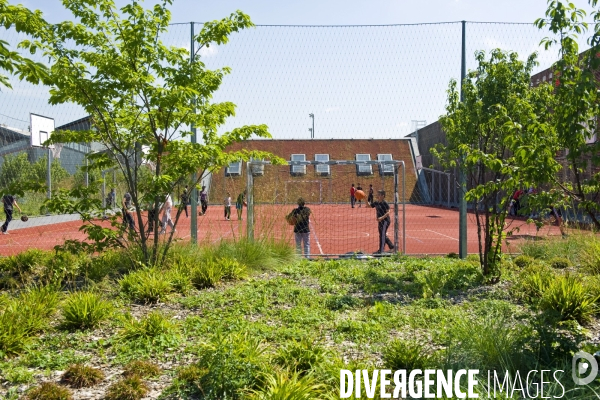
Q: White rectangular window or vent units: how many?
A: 6